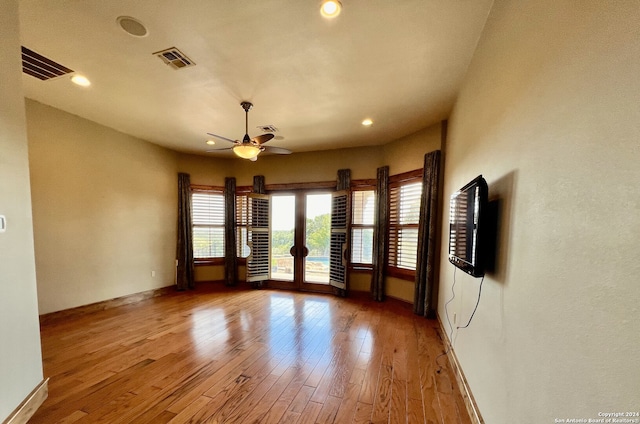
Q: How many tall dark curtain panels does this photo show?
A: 6